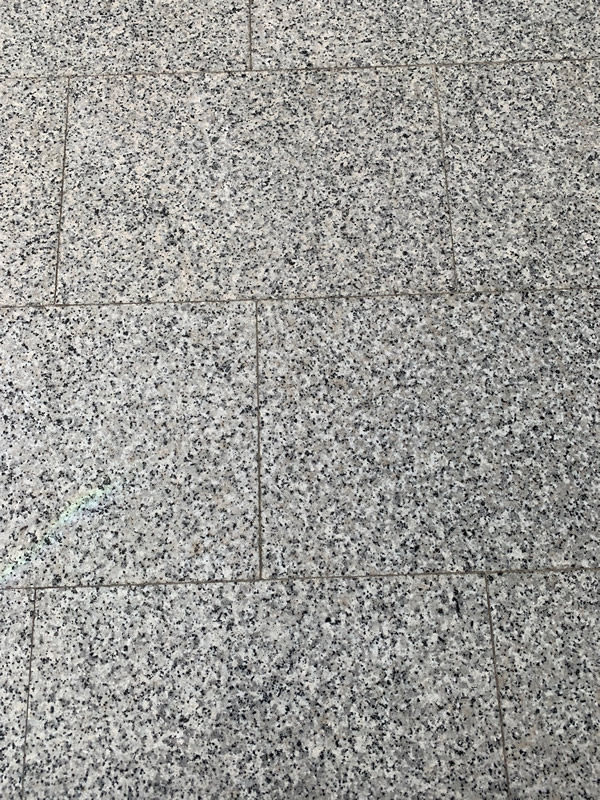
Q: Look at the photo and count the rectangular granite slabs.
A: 10